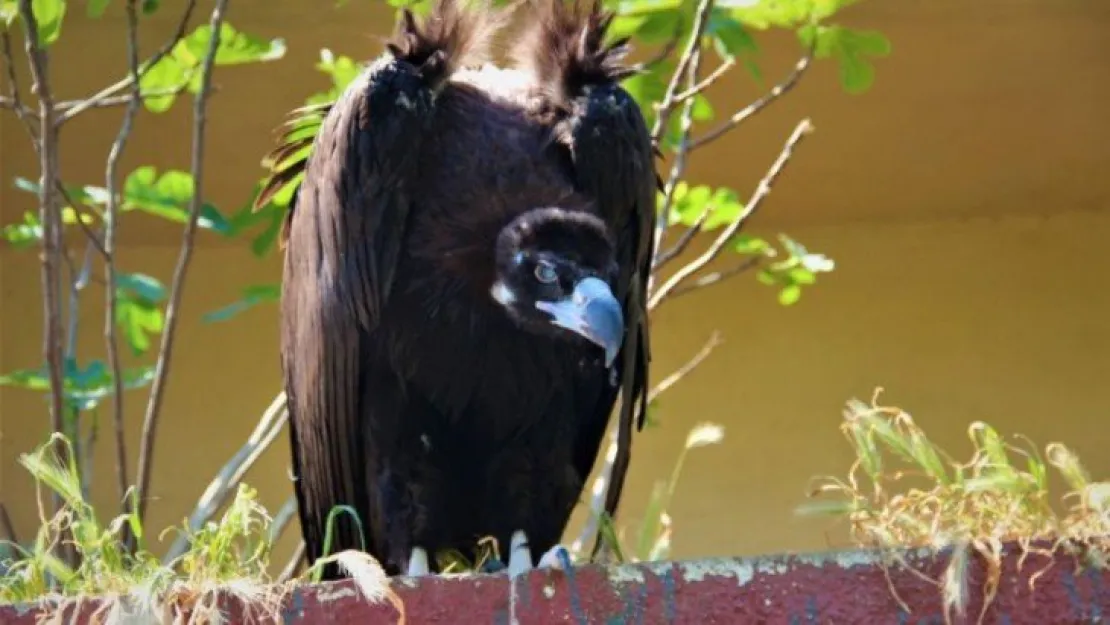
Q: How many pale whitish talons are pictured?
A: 3